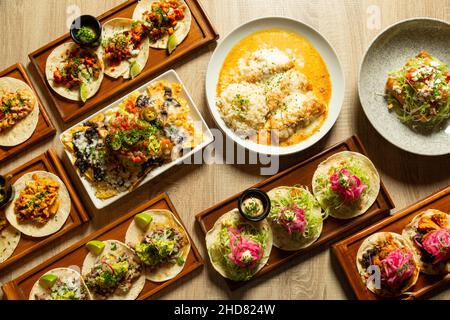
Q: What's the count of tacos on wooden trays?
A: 14